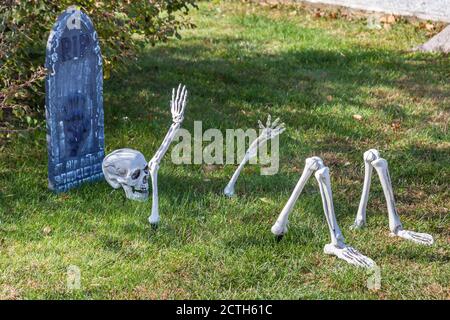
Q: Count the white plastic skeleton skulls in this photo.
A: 1